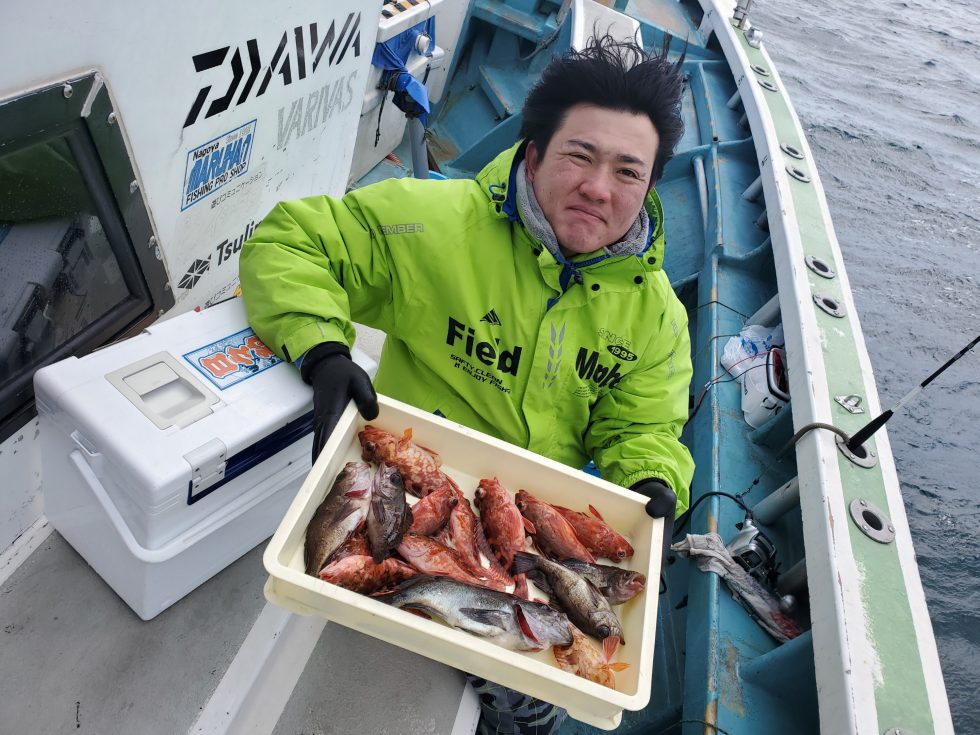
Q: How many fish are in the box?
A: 15